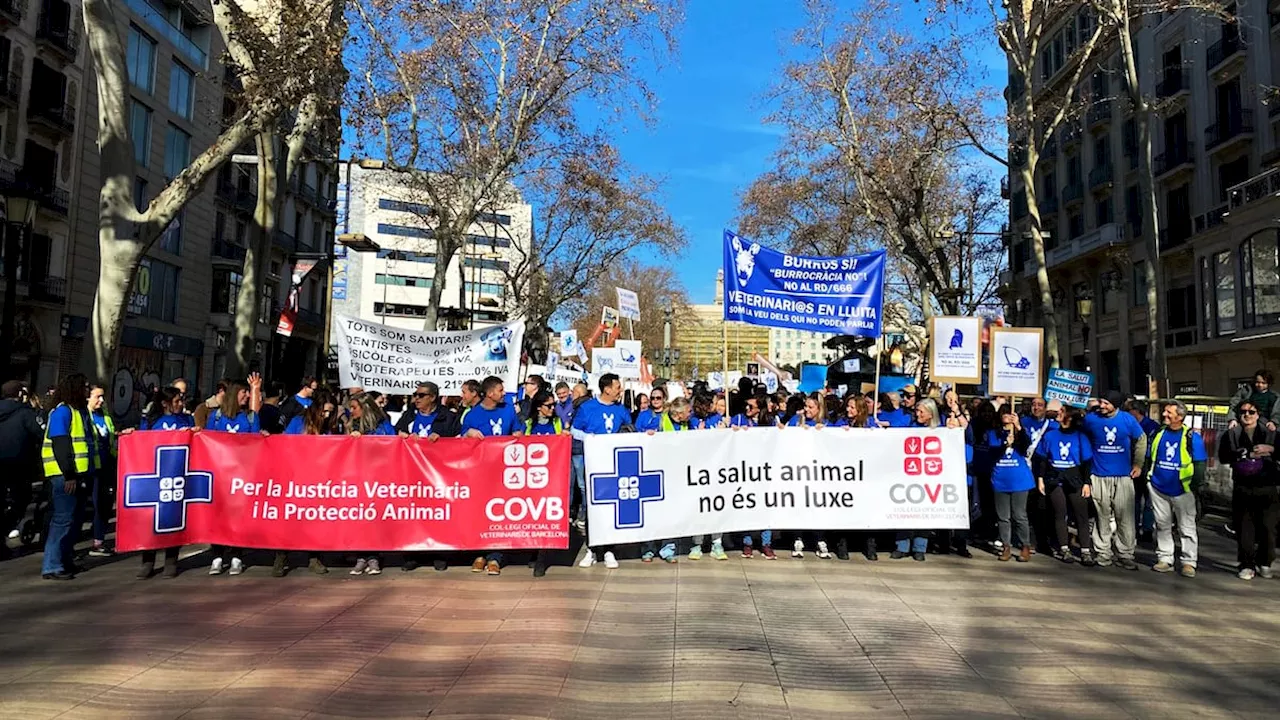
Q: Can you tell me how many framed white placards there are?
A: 2